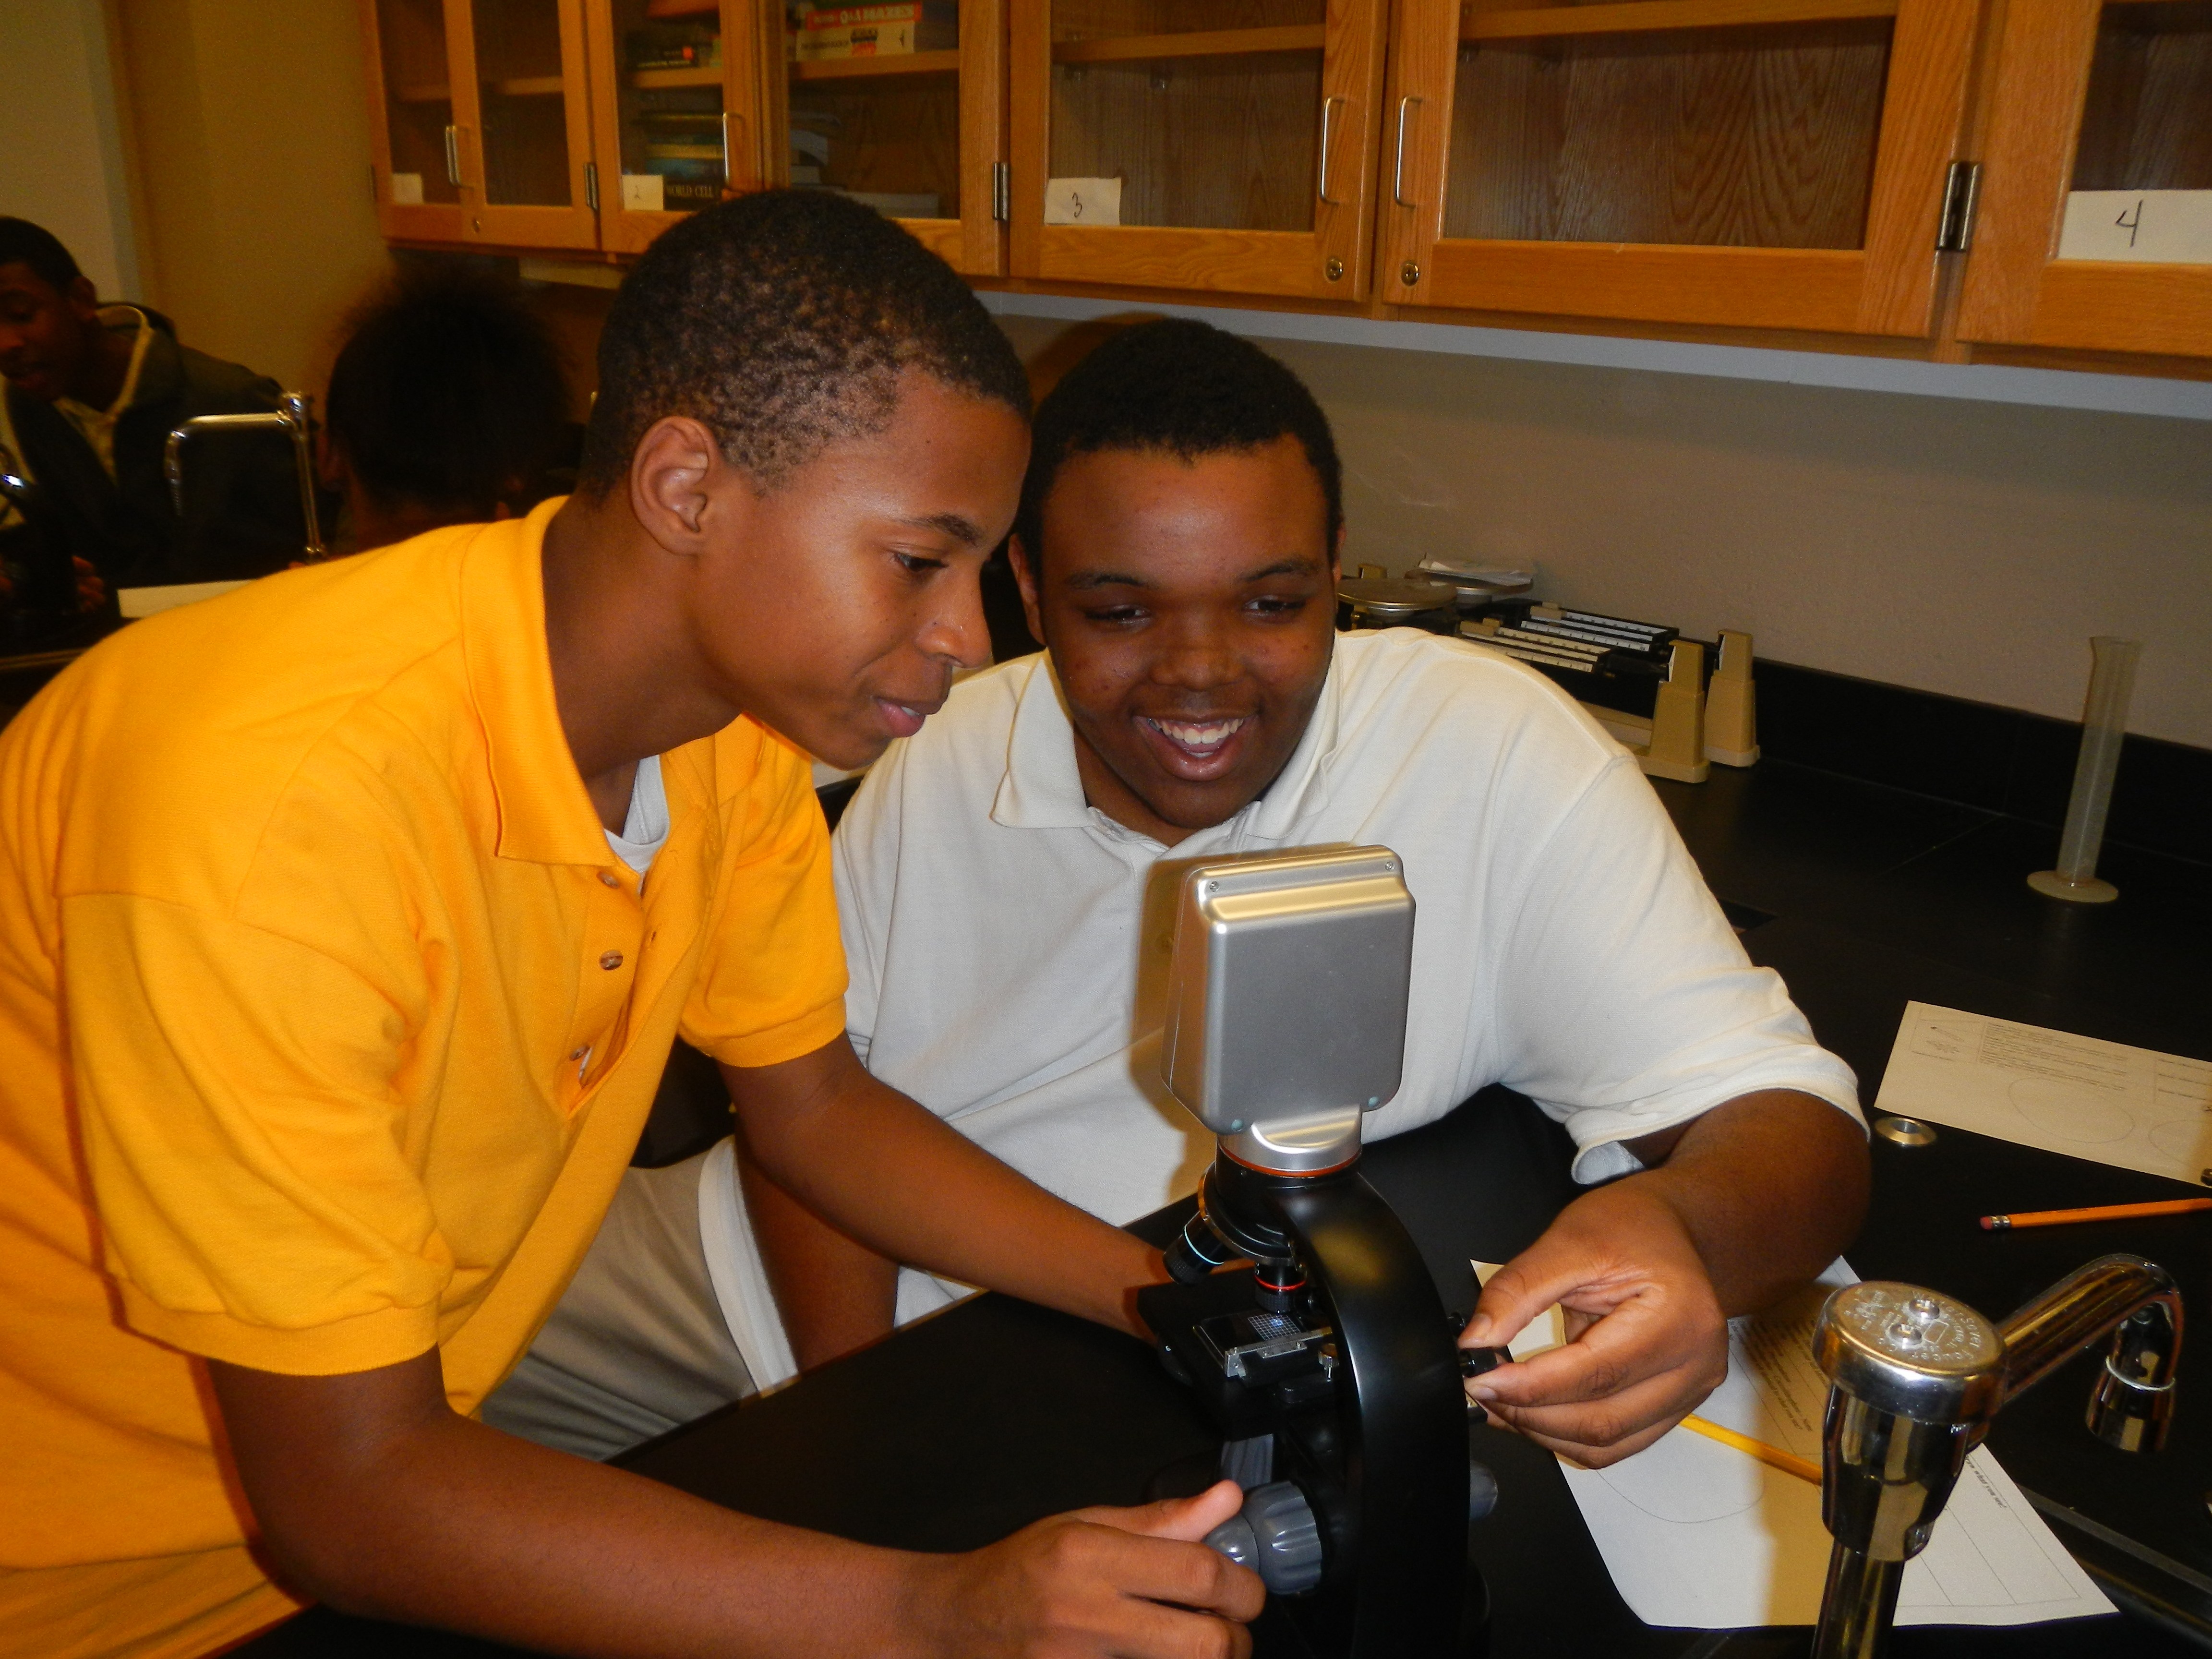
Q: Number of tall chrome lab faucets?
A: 2